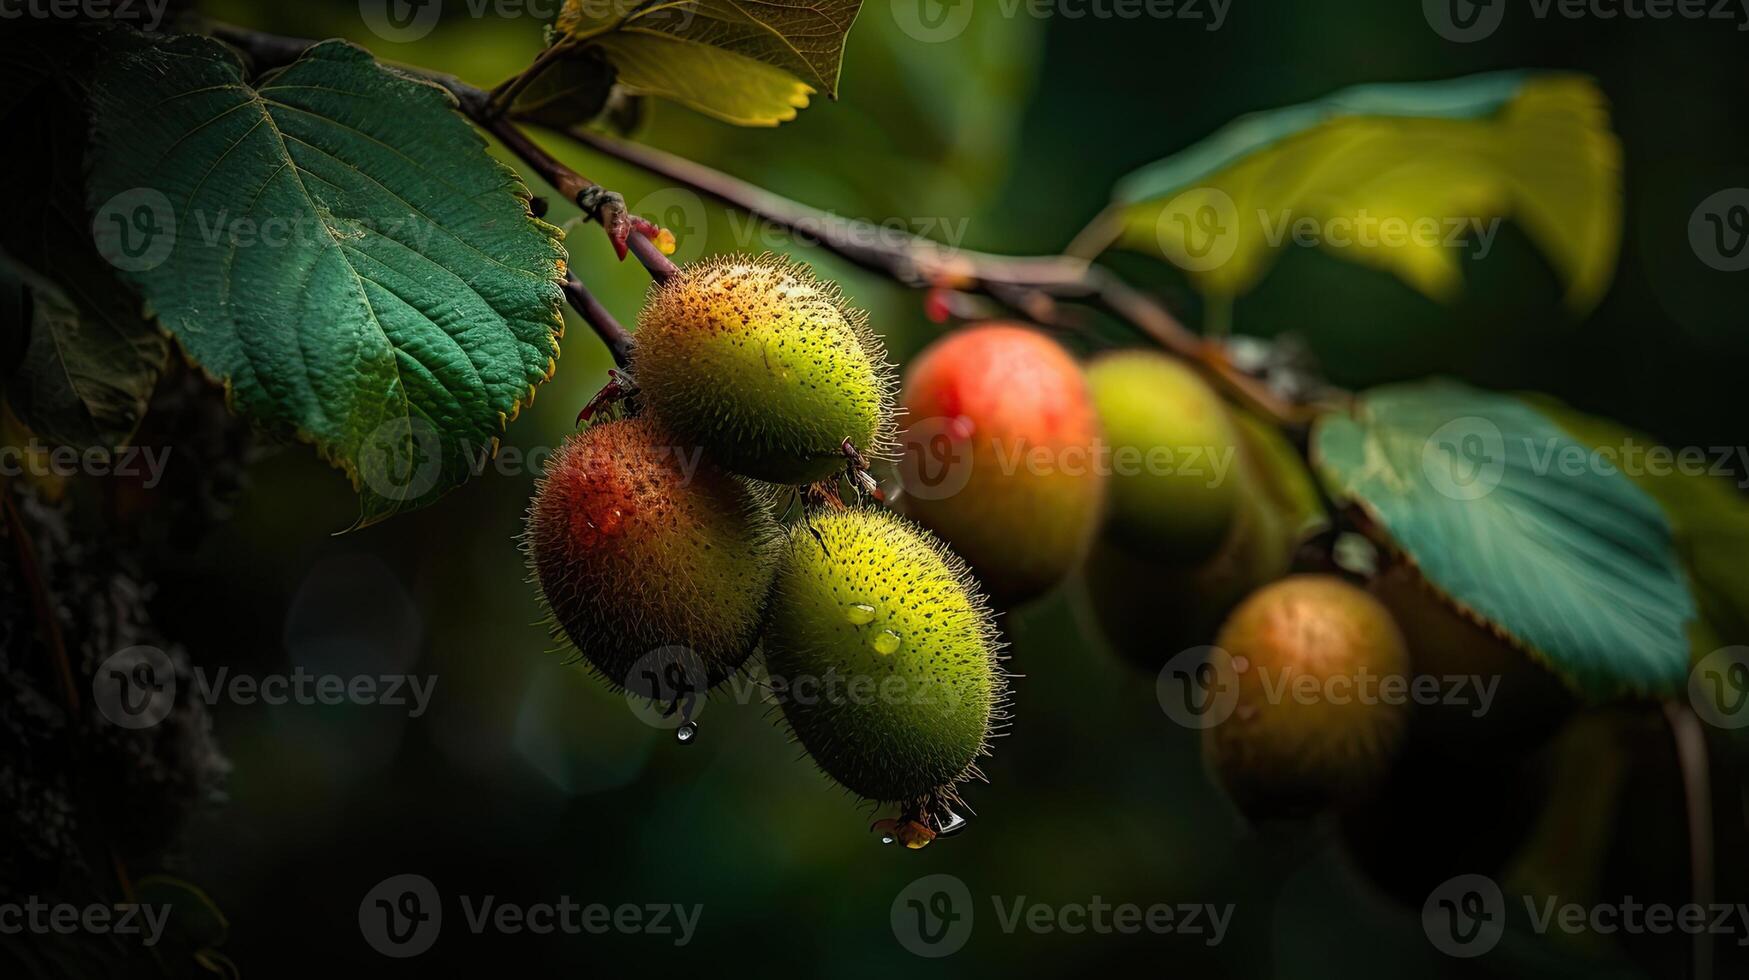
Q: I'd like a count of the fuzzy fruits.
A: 3